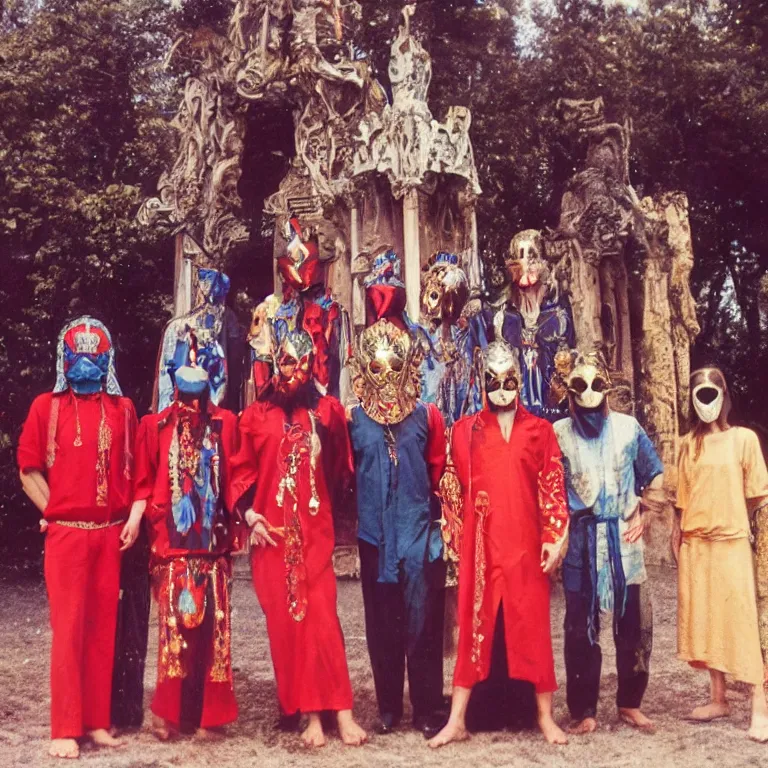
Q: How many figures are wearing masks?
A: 12